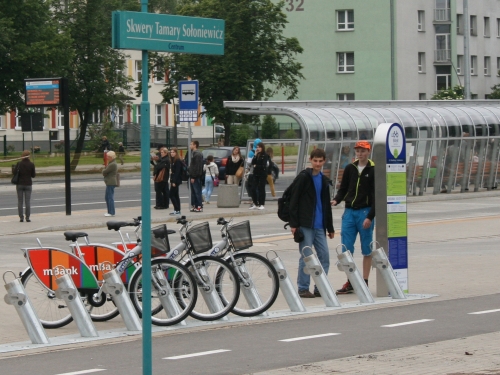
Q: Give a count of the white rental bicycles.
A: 3